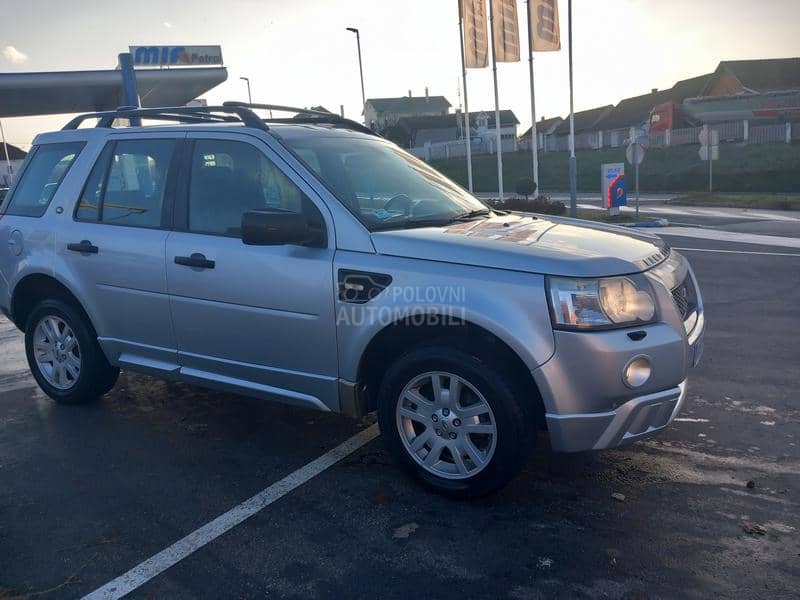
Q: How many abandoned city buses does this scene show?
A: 0